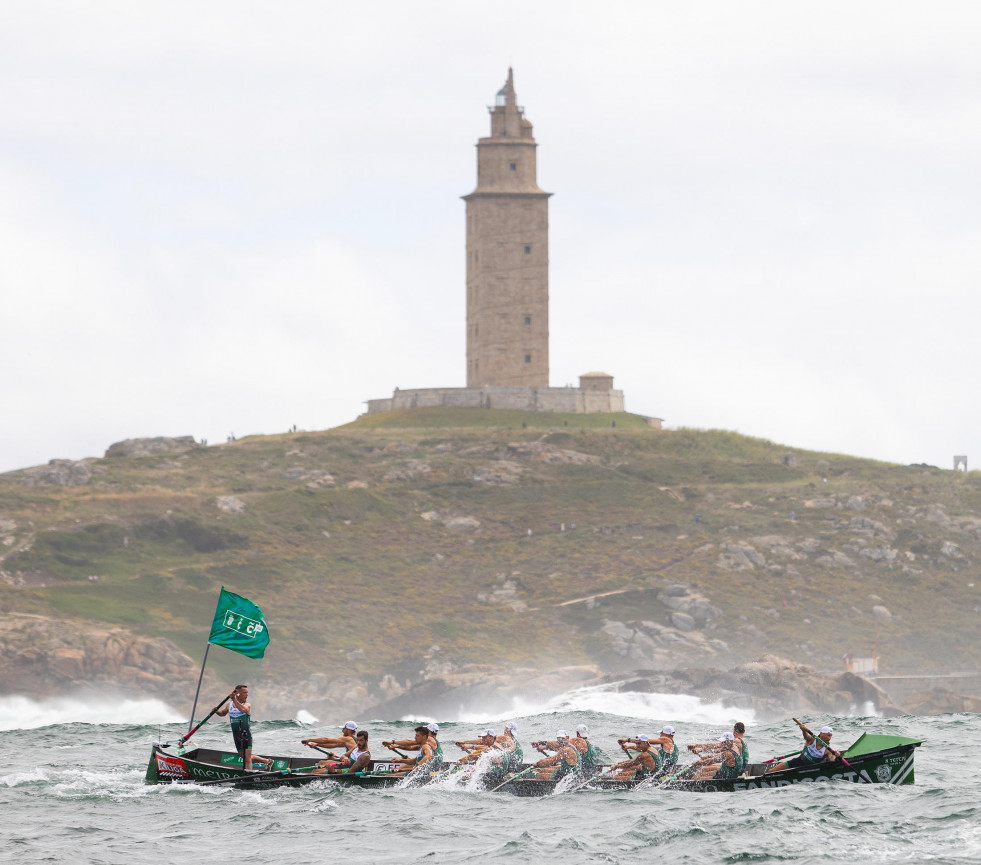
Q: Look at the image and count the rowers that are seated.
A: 13